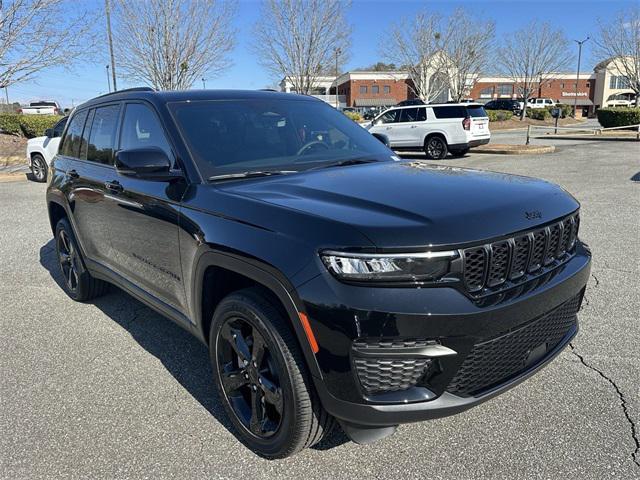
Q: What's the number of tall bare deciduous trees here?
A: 7